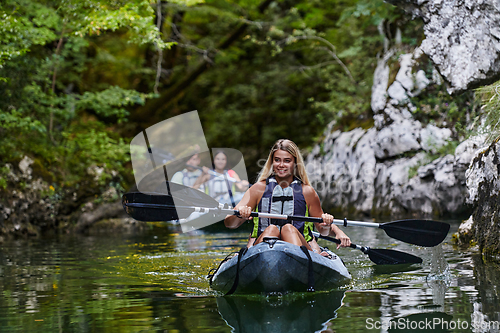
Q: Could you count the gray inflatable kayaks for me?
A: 1